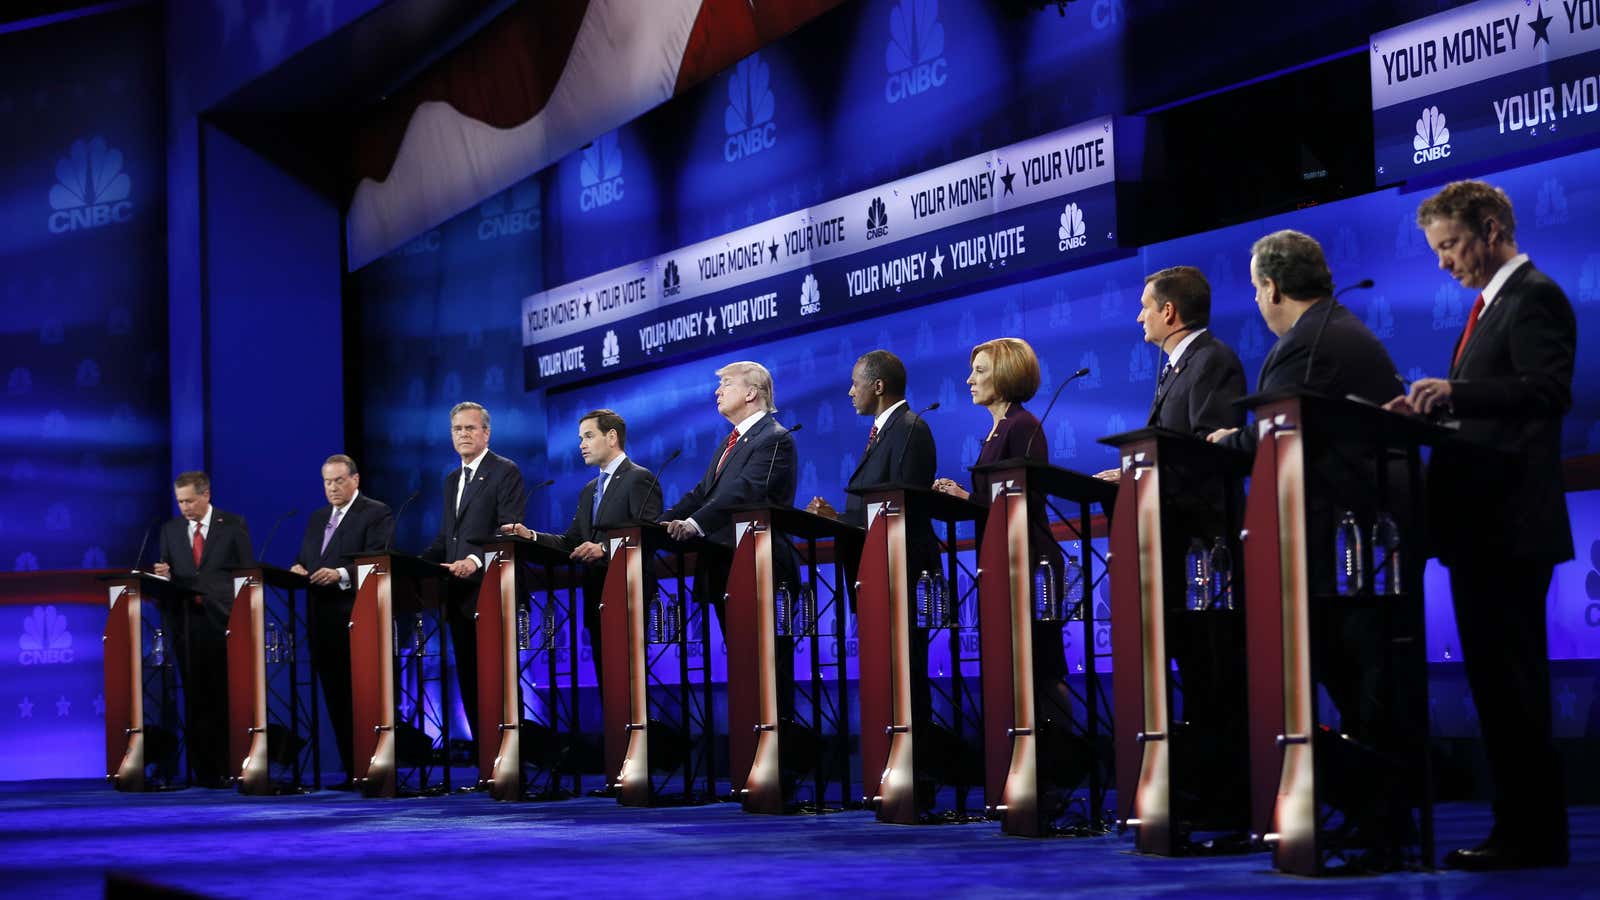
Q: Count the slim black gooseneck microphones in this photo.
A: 10